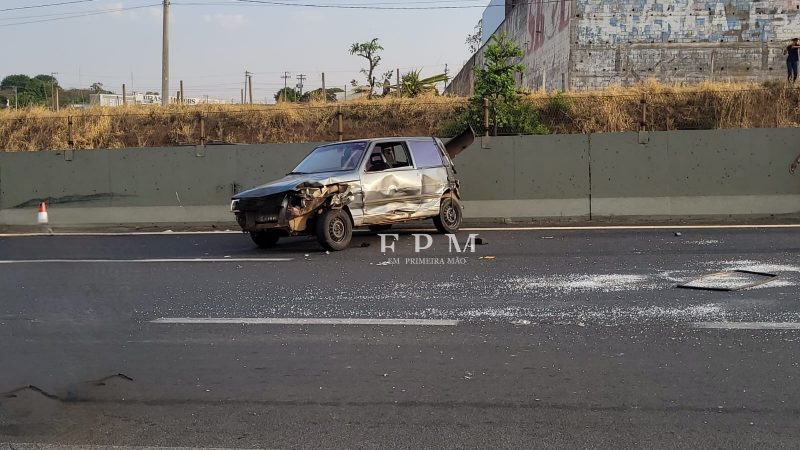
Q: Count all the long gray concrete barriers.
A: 1